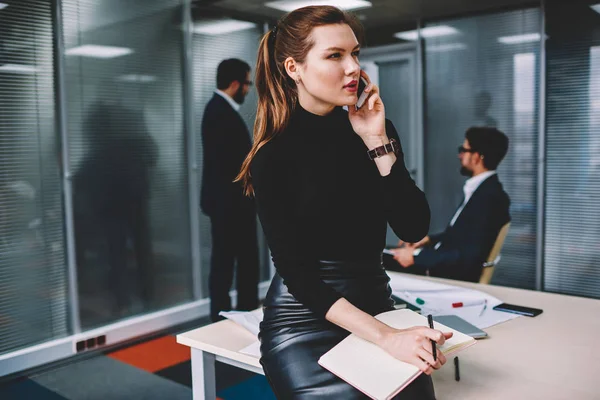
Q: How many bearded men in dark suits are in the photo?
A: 2